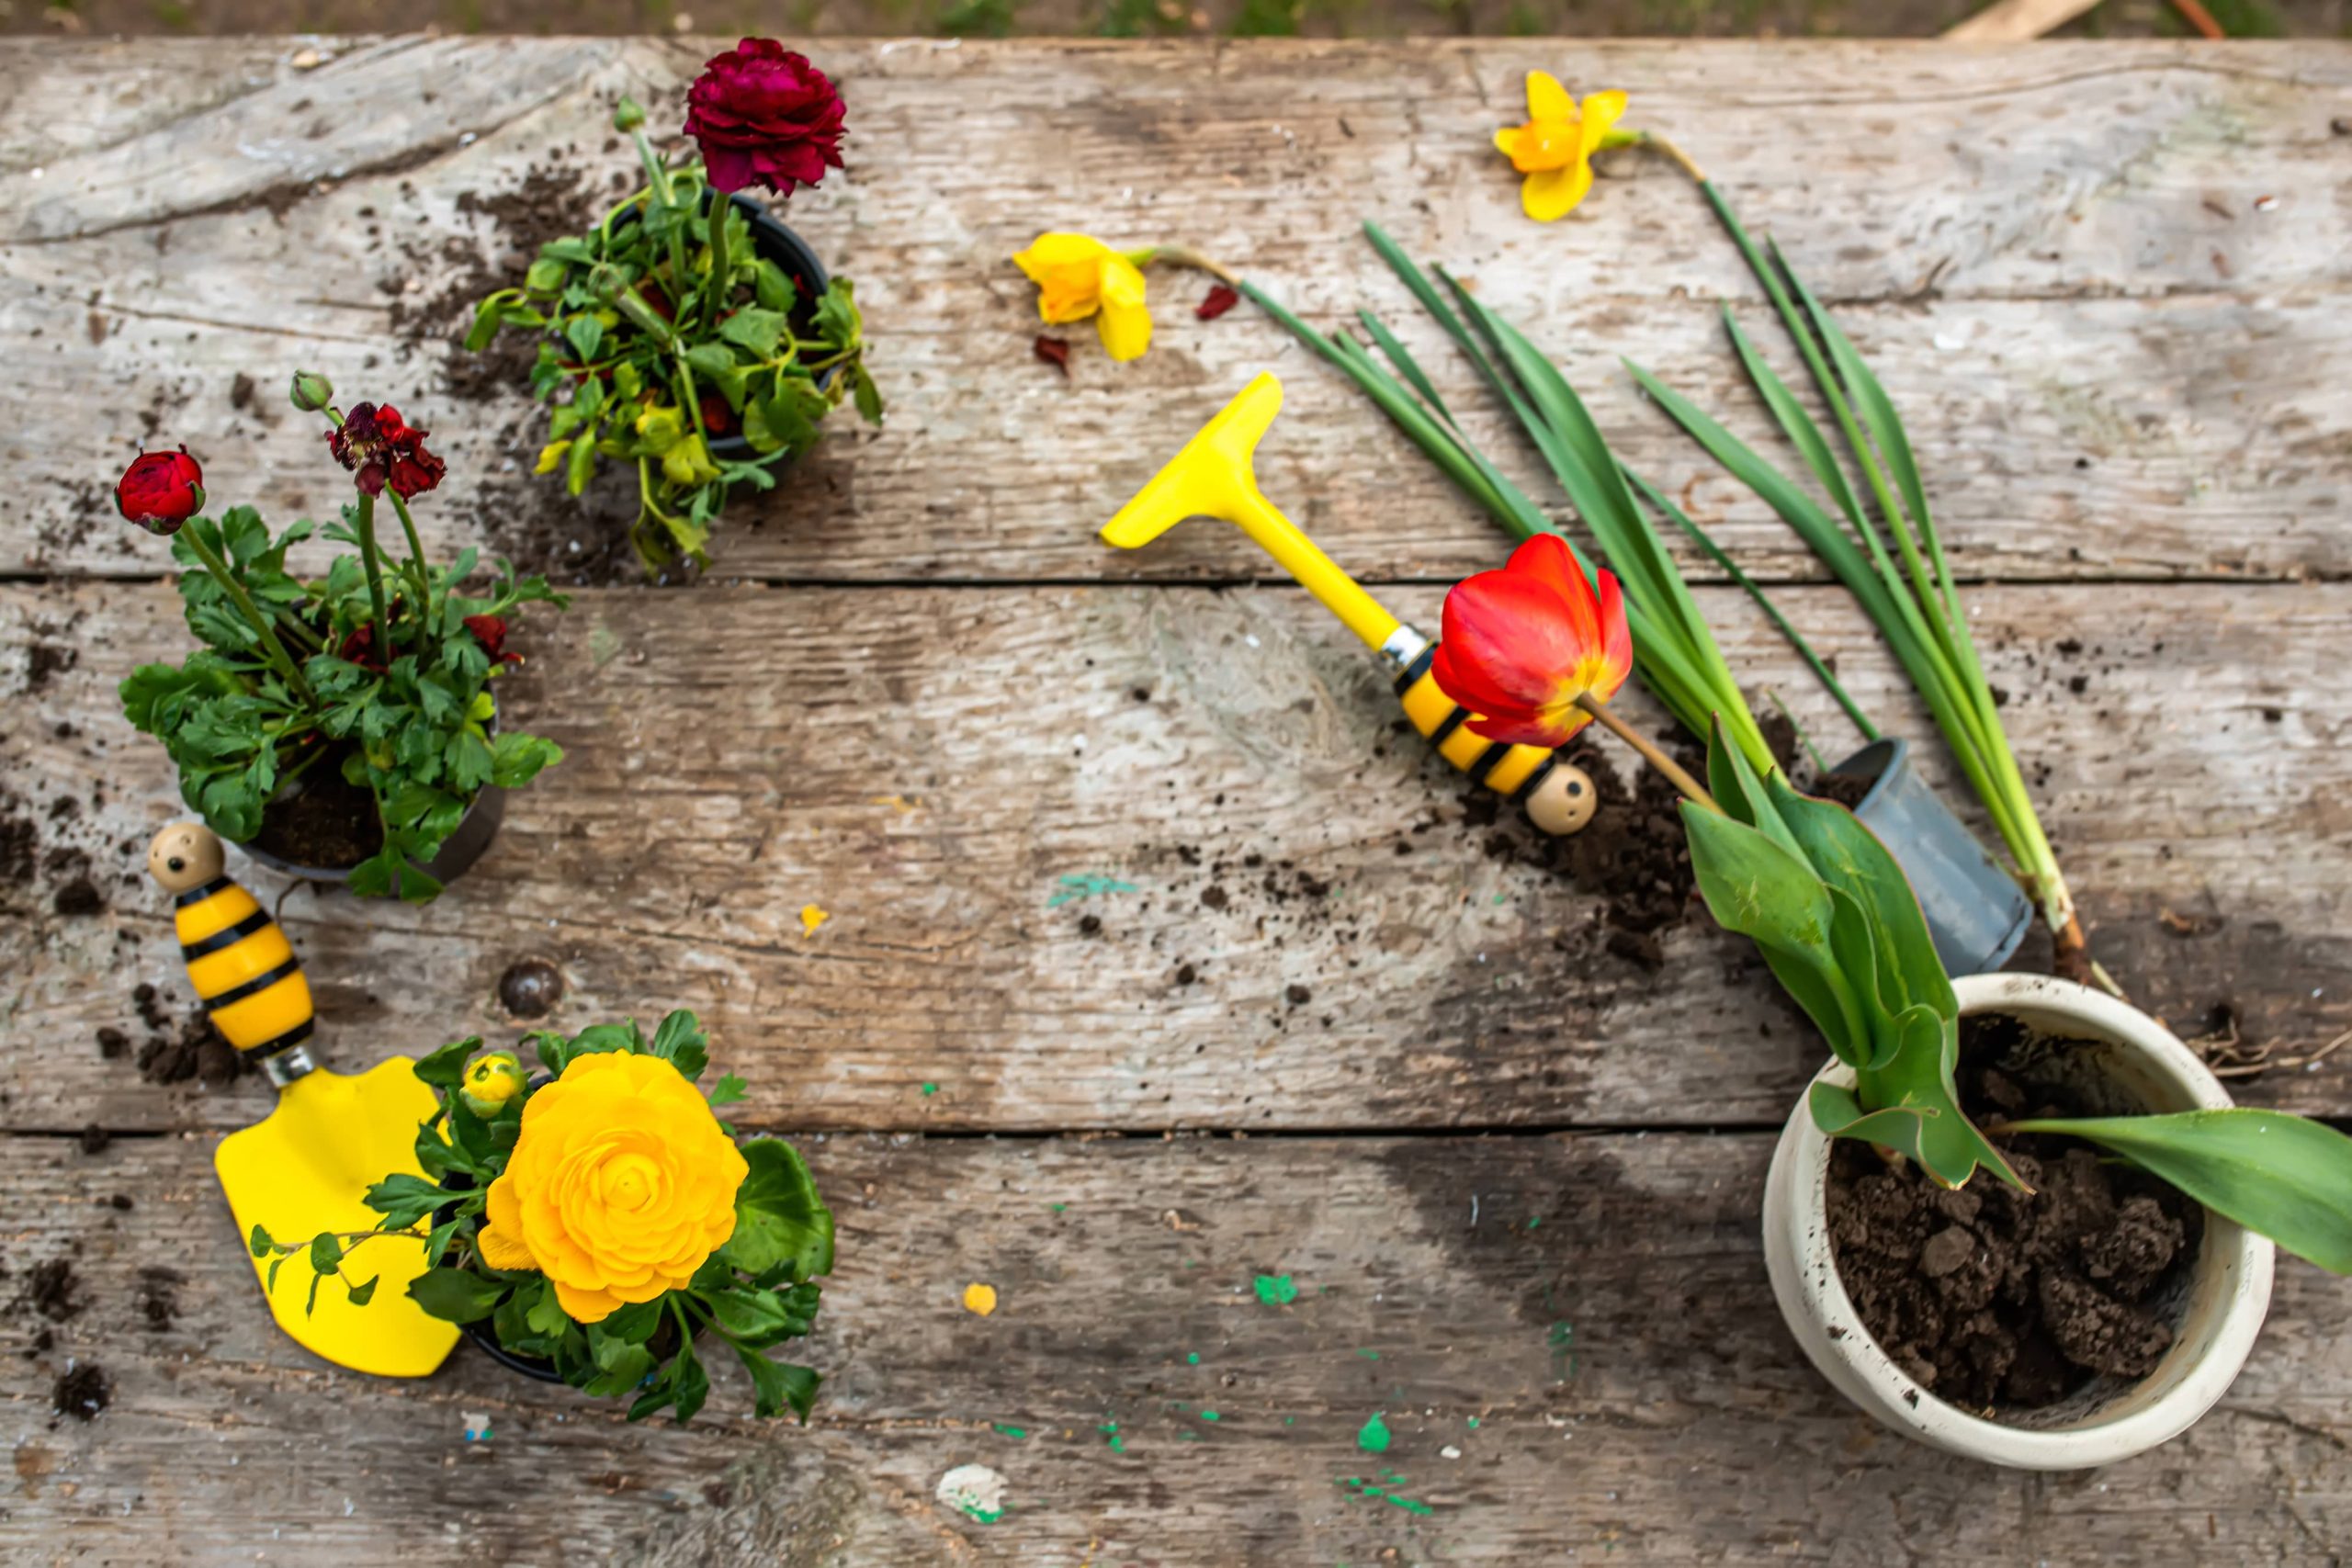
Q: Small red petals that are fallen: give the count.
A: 2